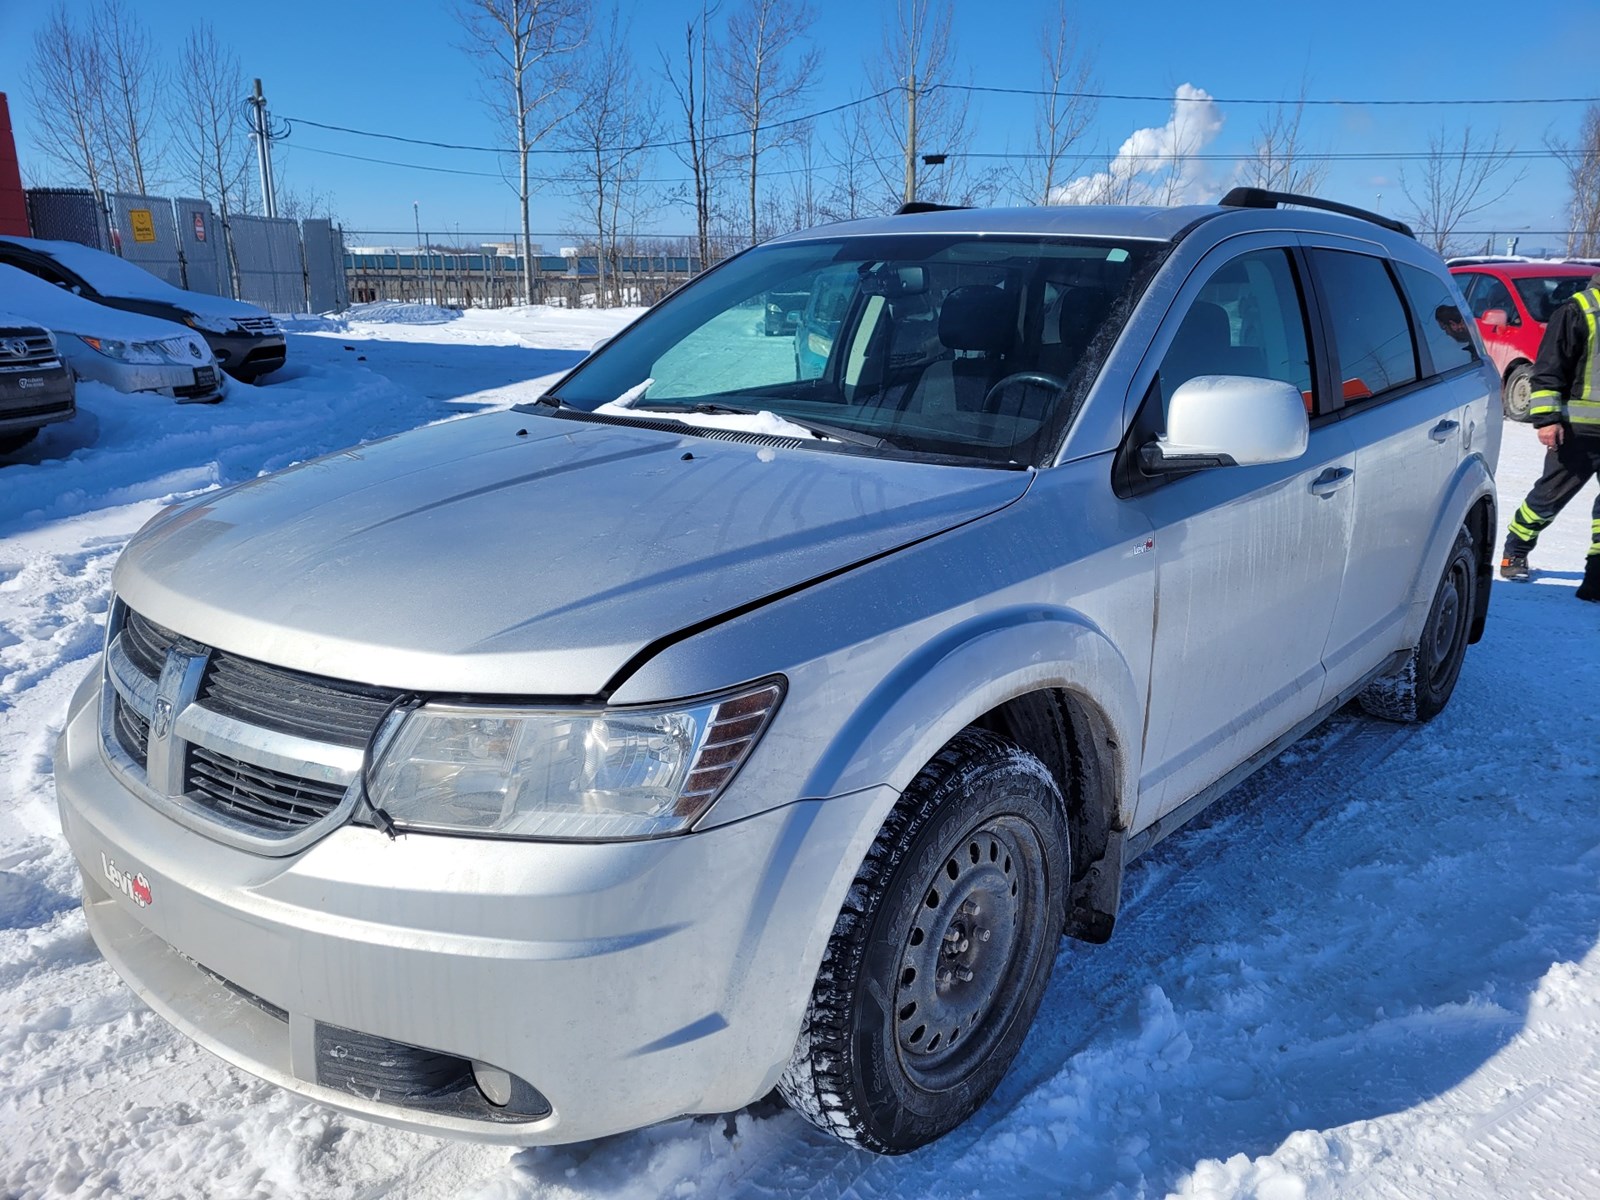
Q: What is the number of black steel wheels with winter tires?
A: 2